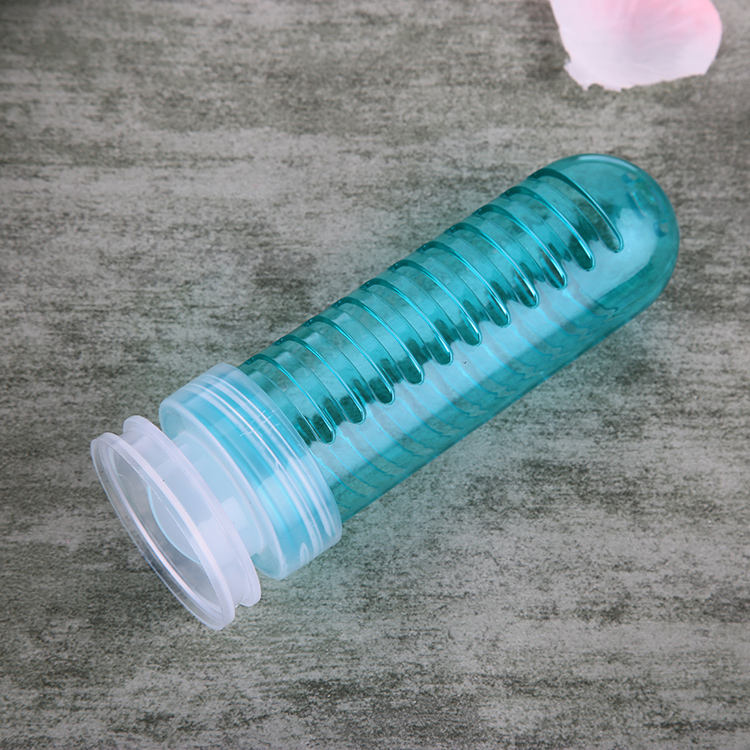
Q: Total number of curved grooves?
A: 11